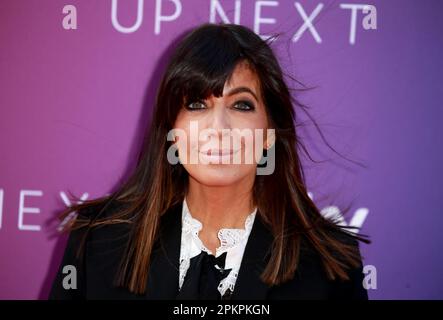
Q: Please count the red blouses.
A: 0